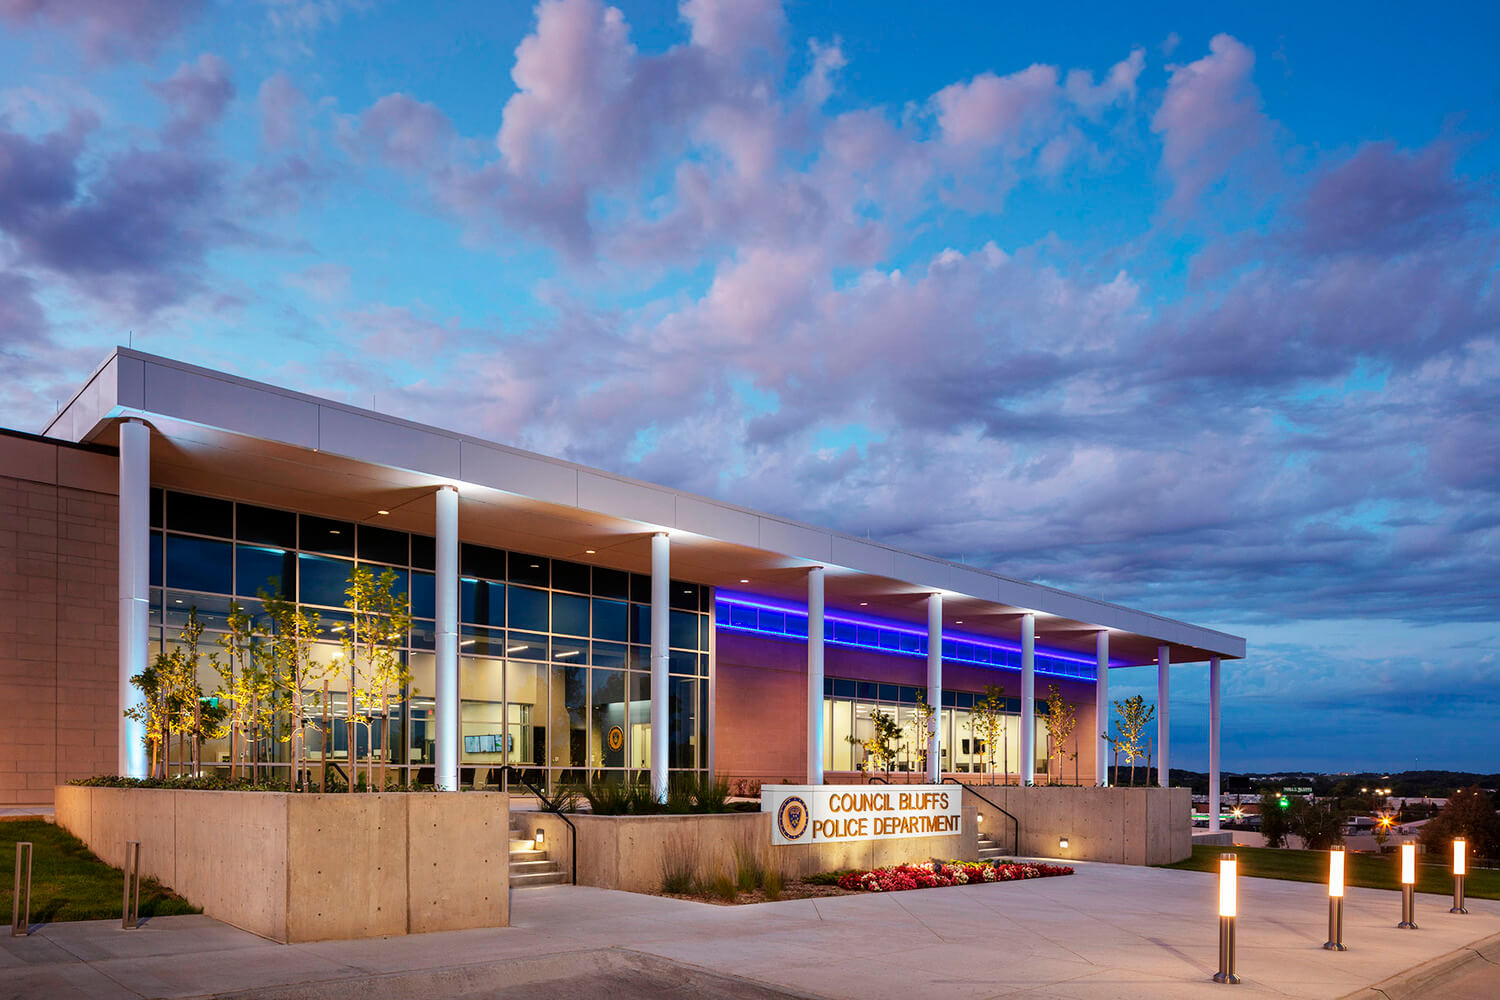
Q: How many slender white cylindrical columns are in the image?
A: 9